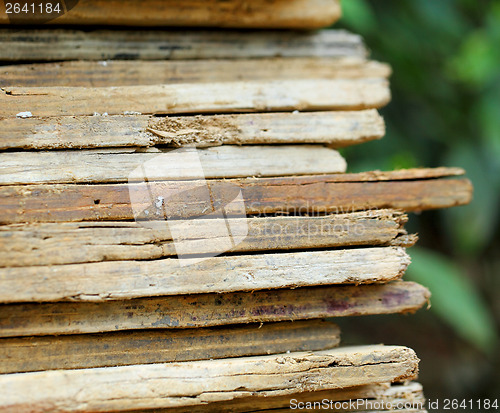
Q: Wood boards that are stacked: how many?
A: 13